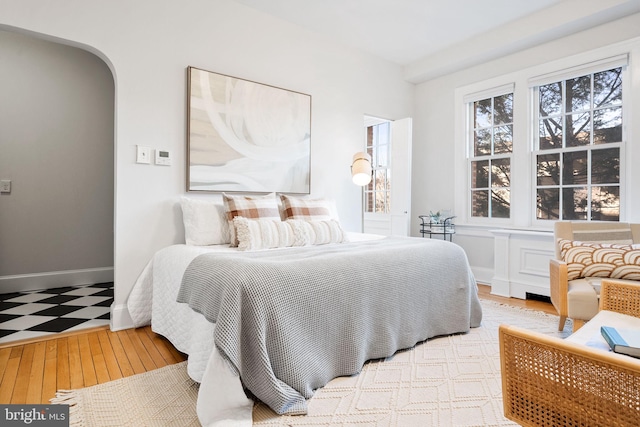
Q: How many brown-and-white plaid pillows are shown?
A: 2